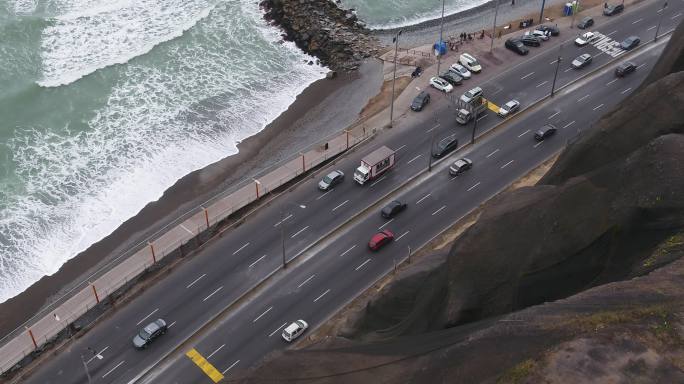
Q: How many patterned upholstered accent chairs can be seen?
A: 0